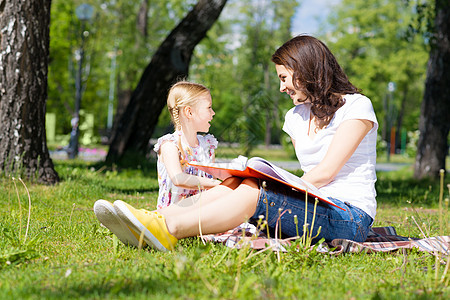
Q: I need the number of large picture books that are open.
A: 1